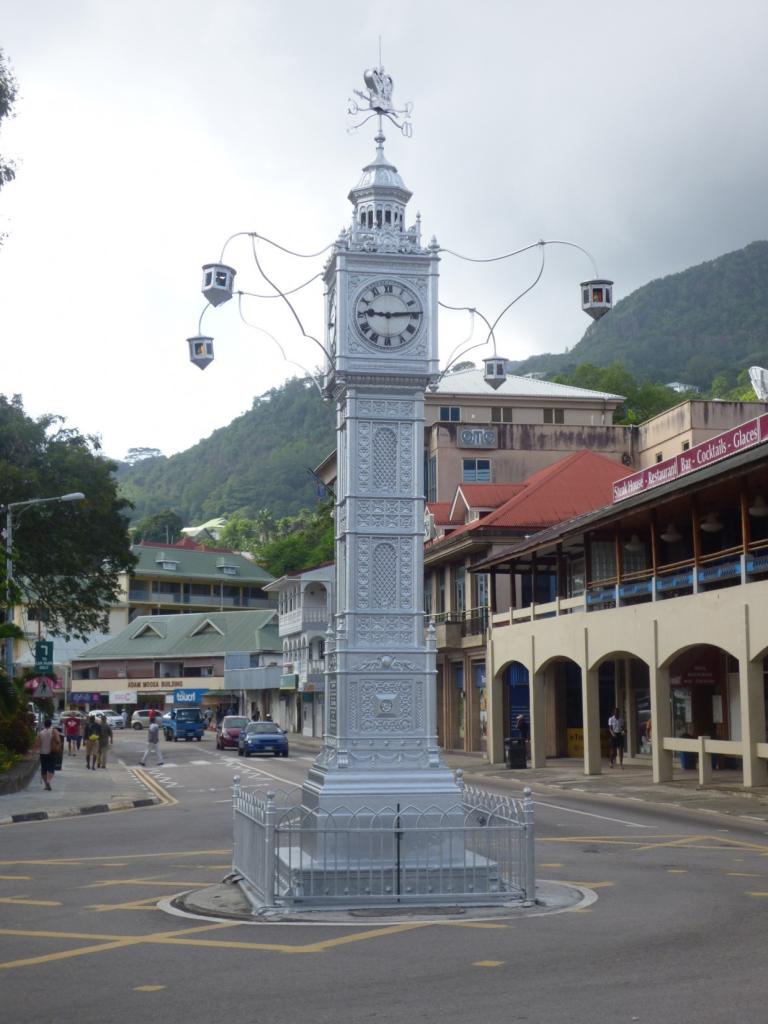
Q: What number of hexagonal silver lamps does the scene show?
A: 4